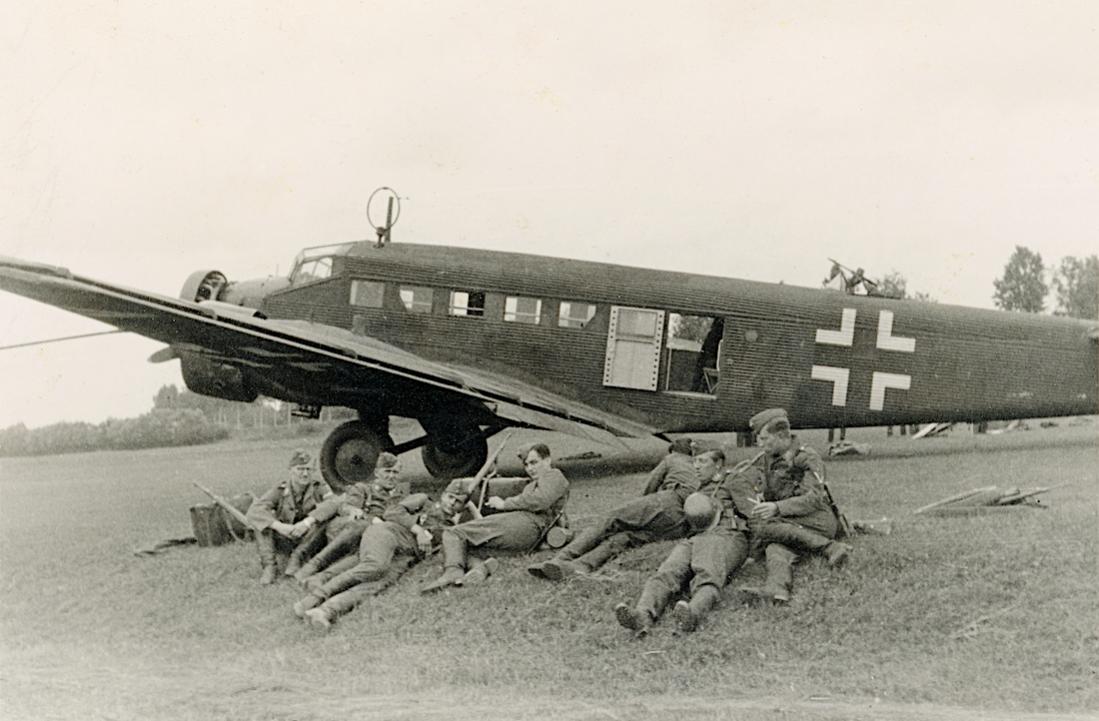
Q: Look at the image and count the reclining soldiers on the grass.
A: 7